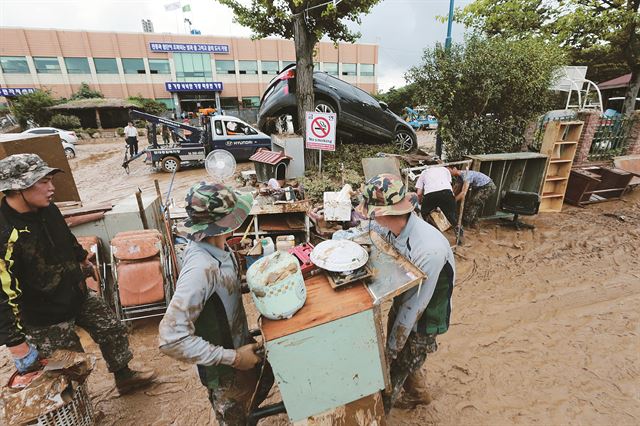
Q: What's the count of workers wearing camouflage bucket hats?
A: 3